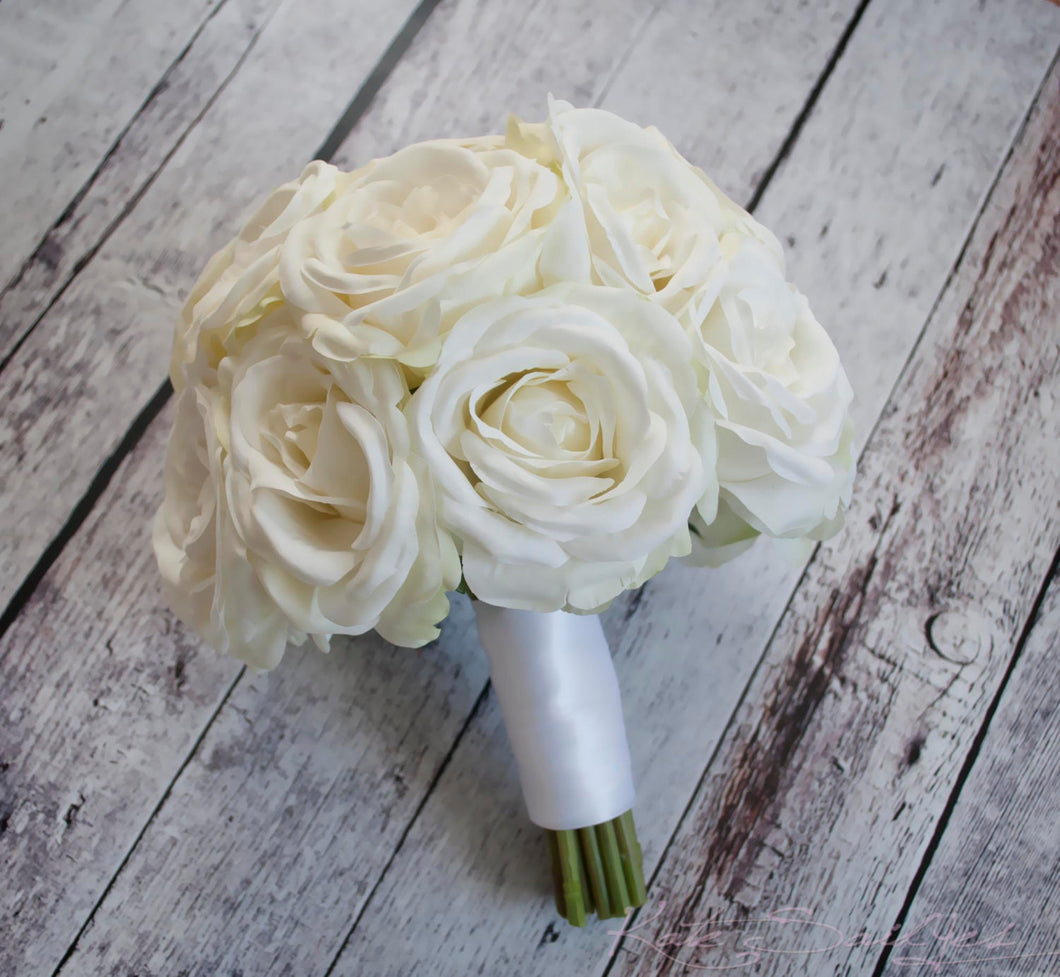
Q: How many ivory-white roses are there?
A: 7